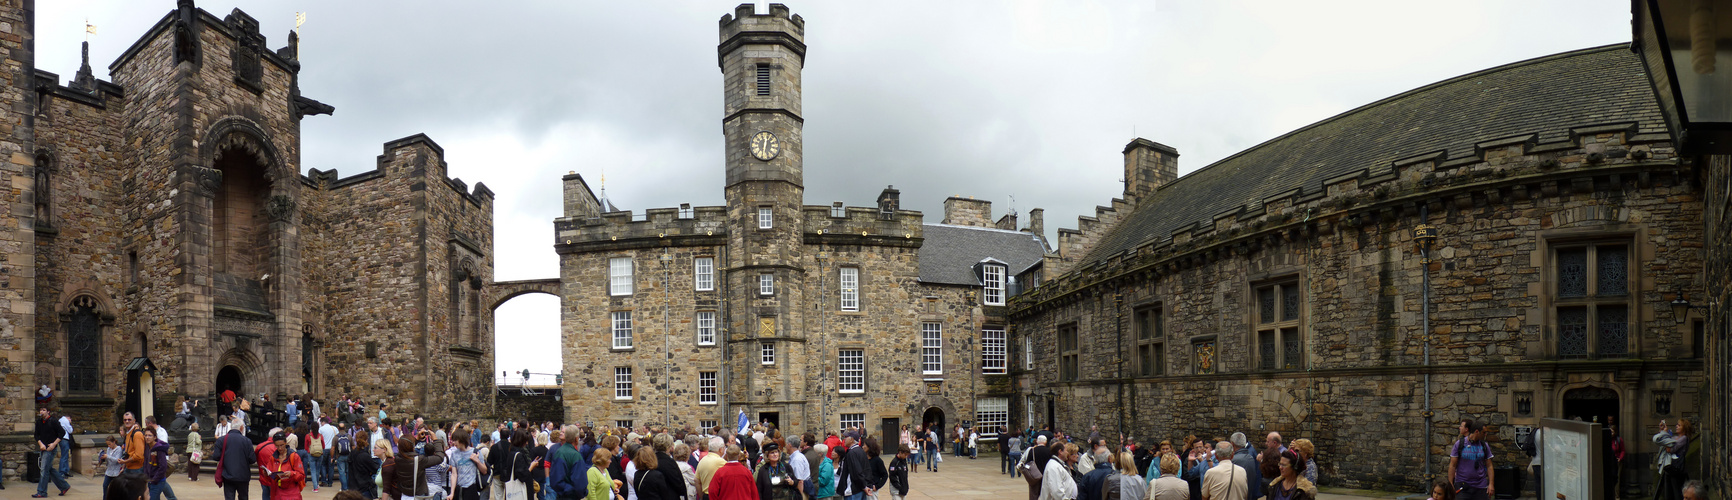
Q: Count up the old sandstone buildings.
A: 3